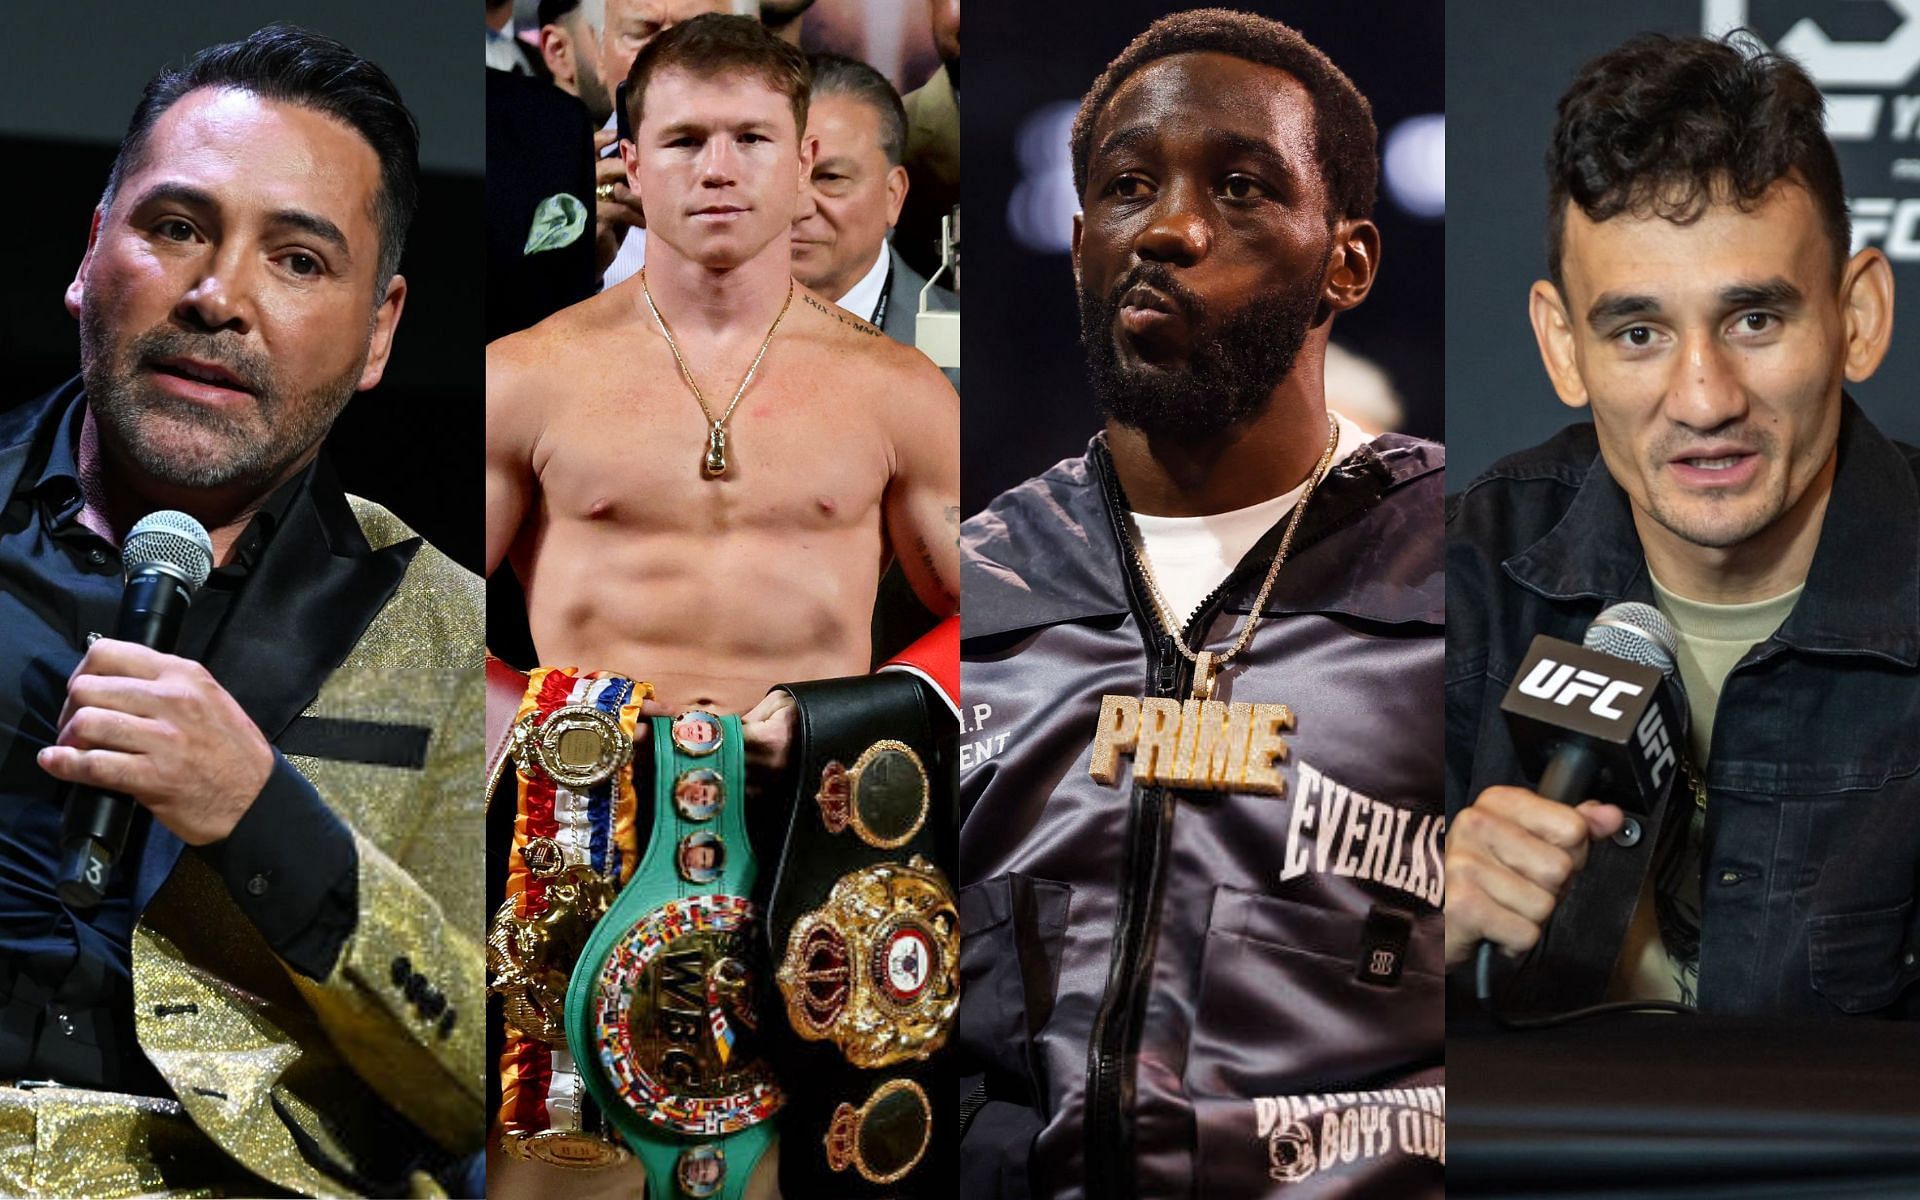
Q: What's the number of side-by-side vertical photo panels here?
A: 4